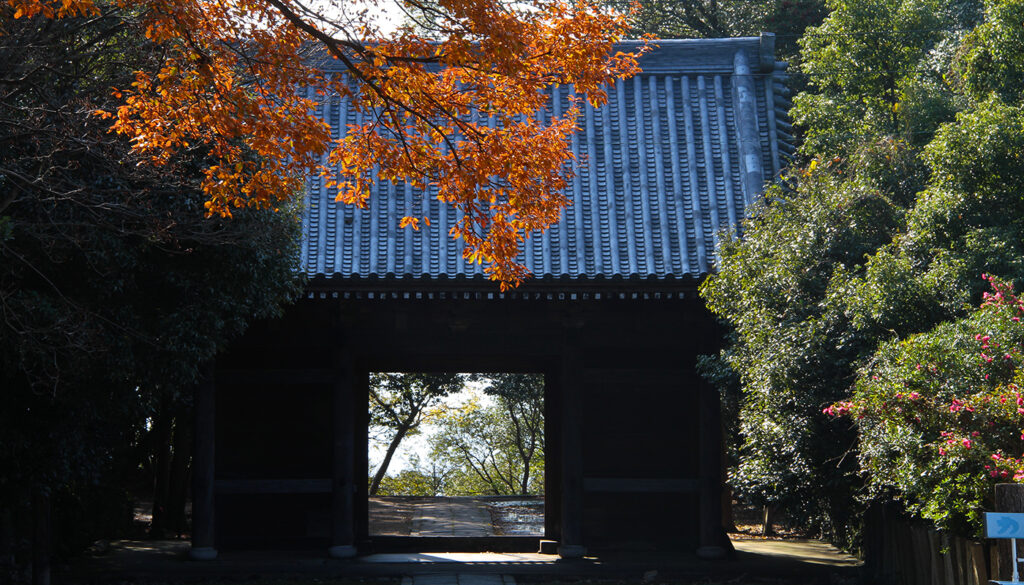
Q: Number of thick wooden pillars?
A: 4